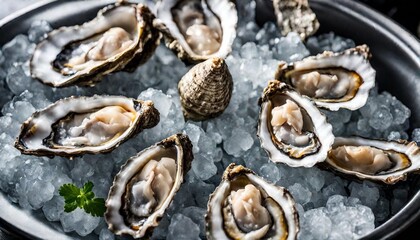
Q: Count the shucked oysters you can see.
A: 8